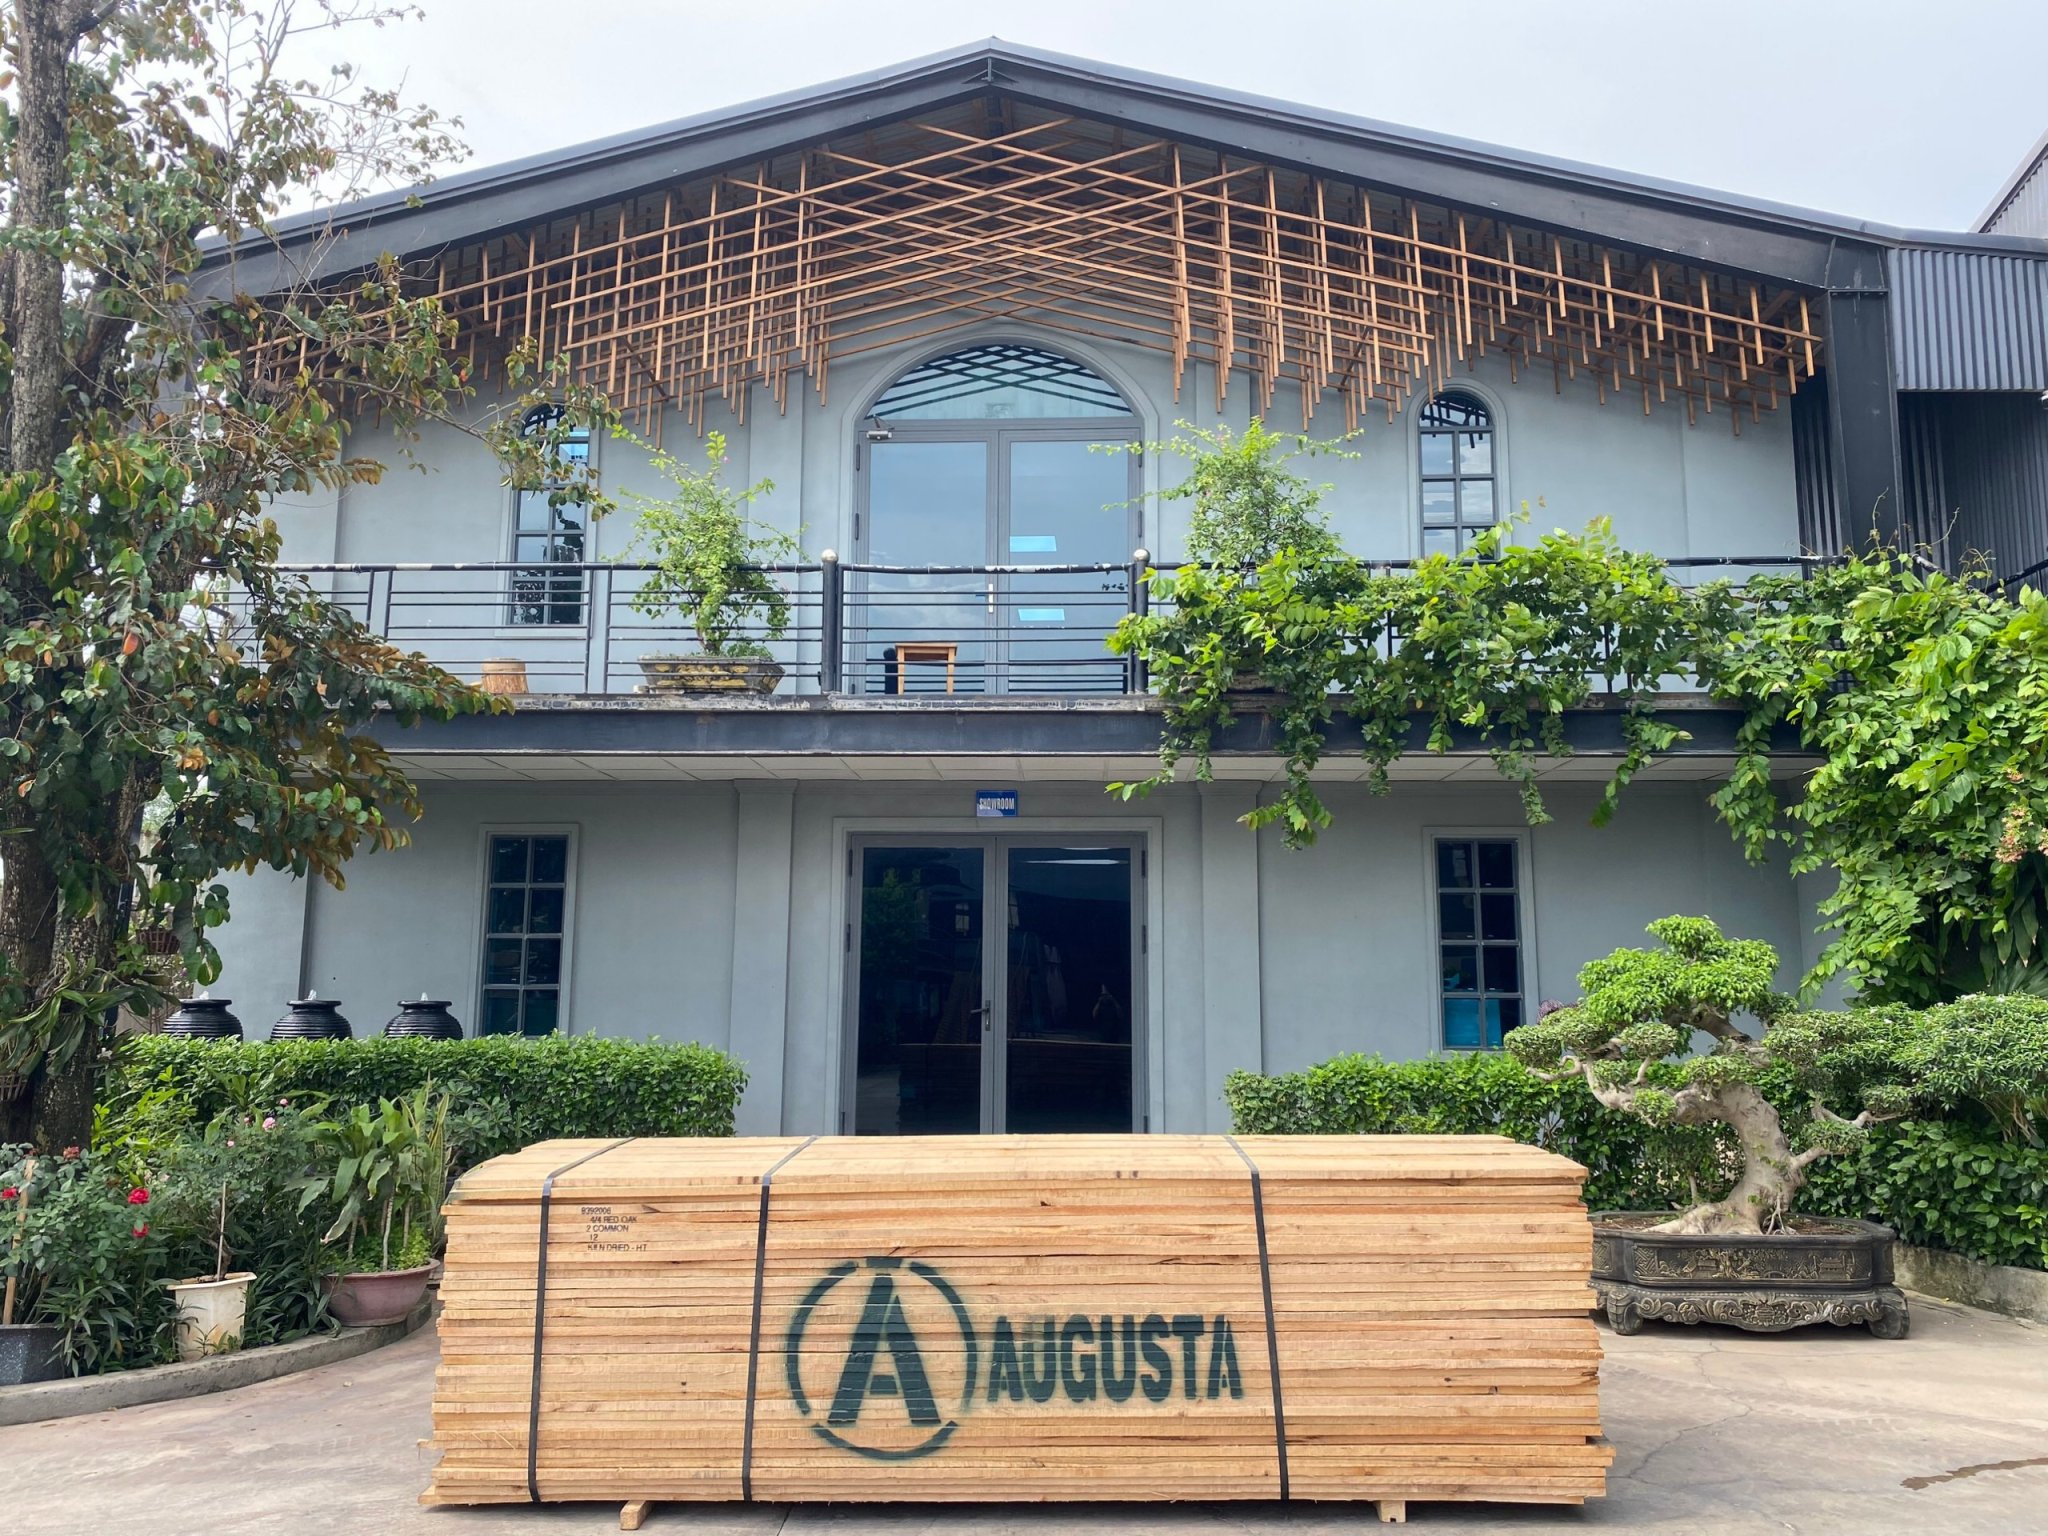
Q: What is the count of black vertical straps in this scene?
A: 3